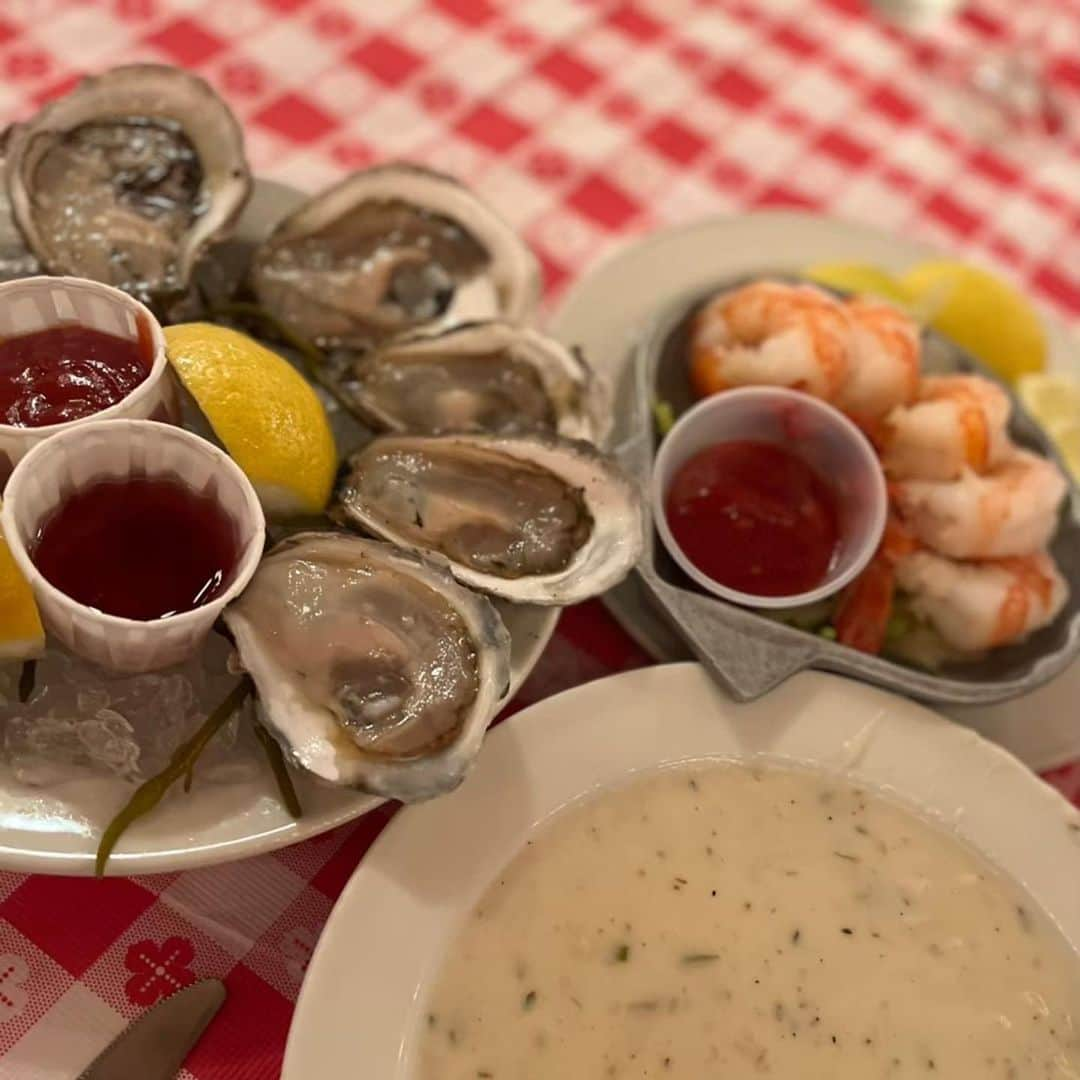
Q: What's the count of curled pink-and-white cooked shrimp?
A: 5